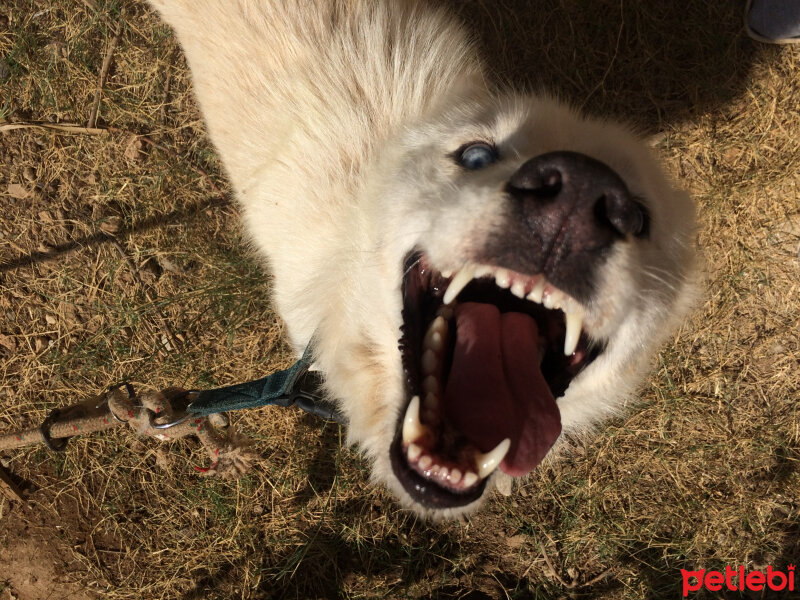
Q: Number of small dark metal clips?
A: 2